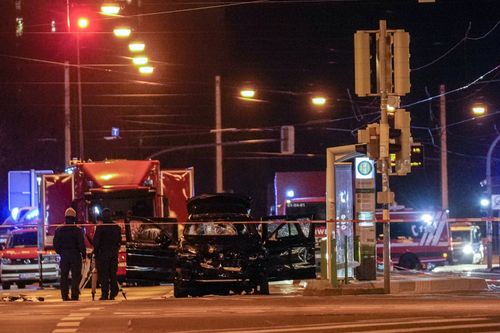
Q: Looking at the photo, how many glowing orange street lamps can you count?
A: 8